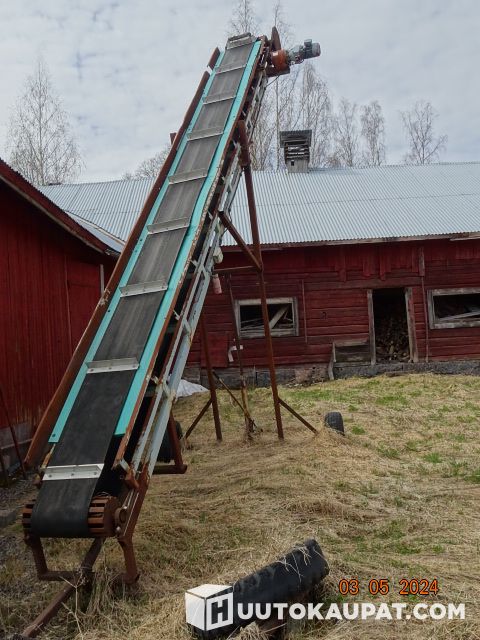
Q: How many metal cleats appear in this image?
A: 9